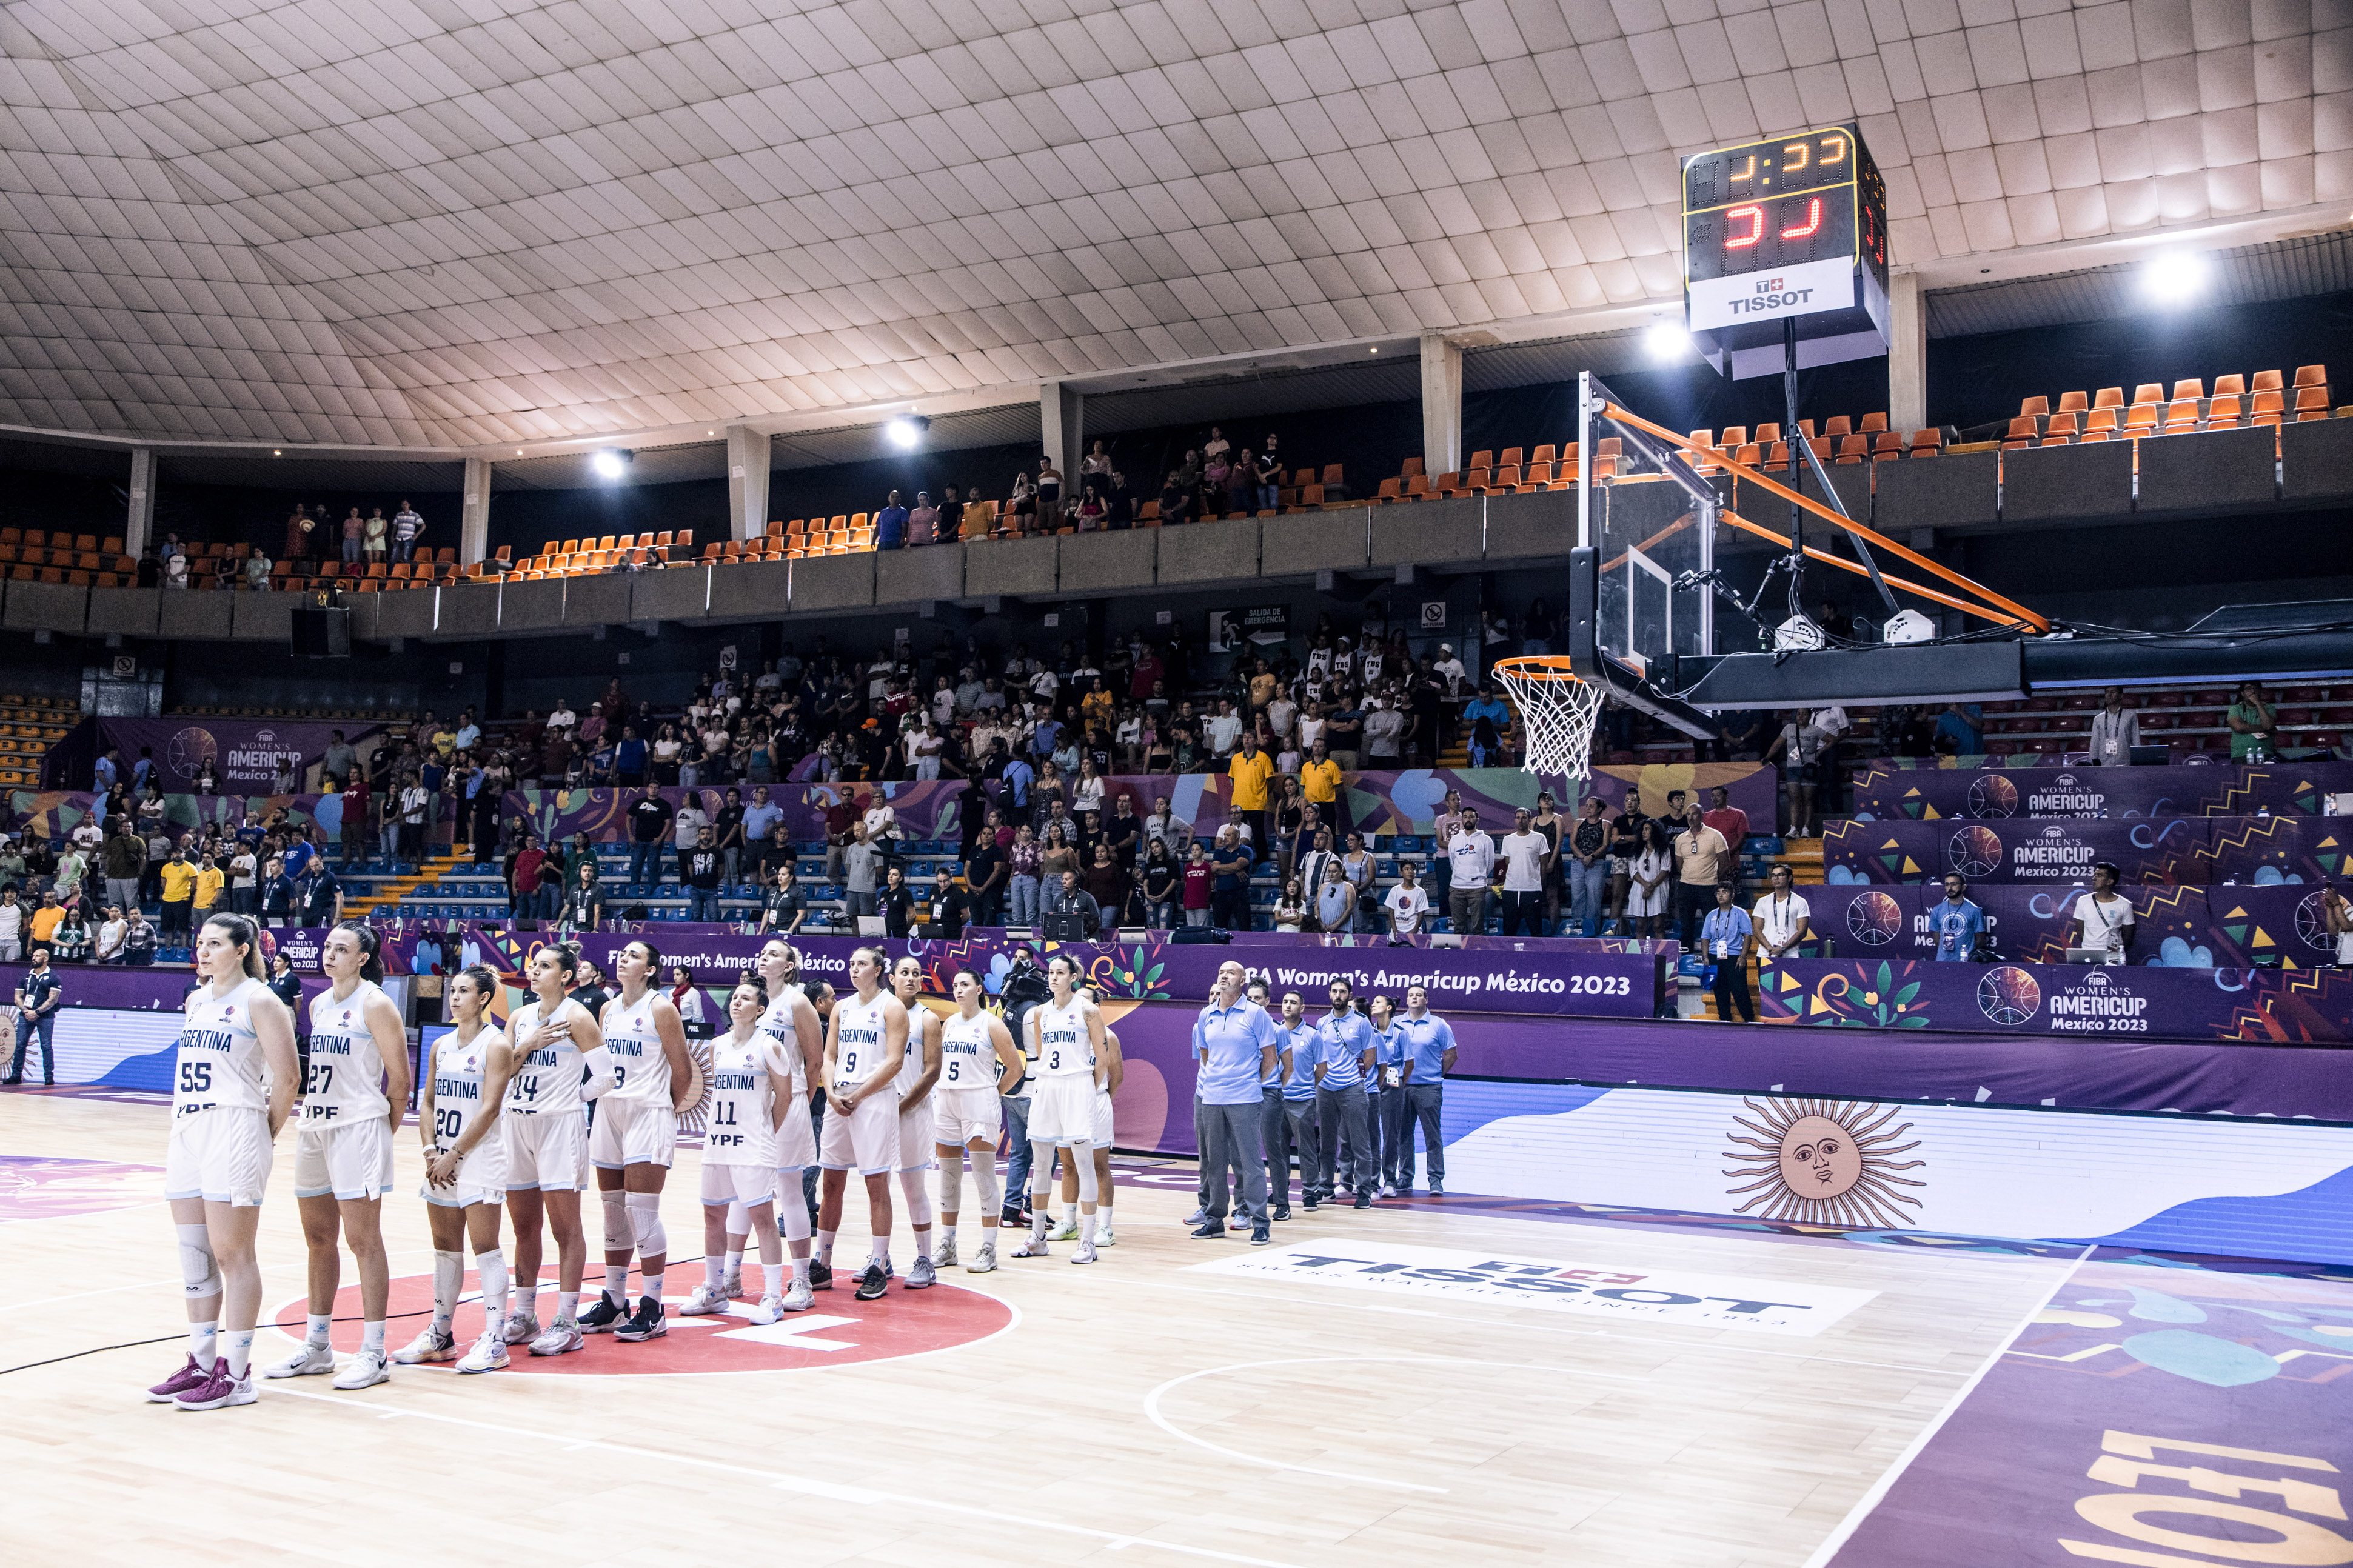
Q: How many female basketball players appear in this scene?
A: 12